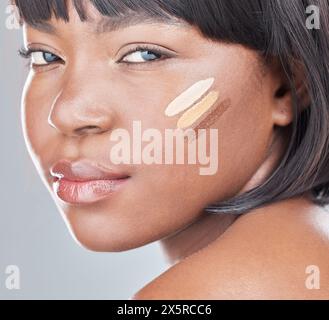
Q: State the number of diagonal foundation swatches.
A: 3